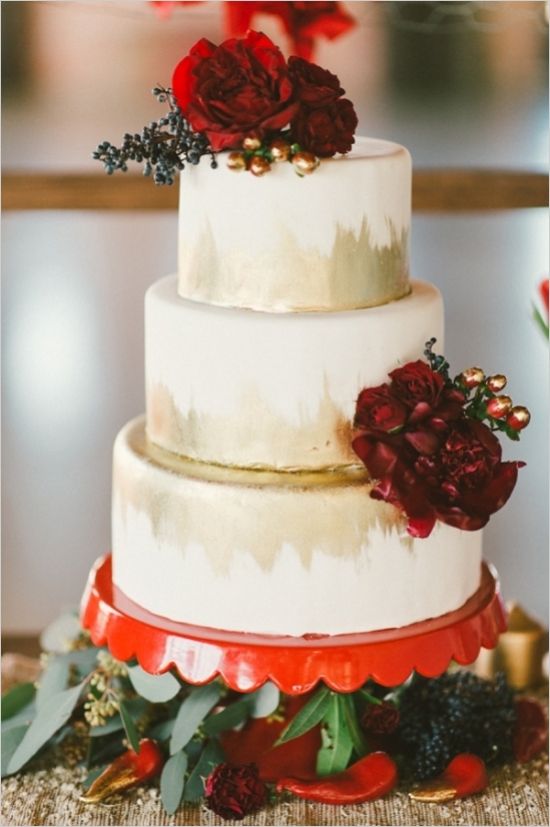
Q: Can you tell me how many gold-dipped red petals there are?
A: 2